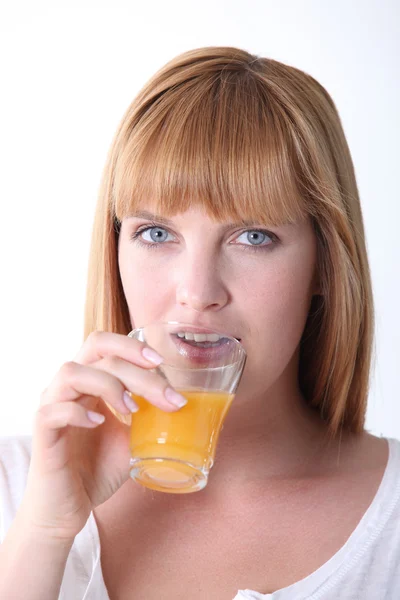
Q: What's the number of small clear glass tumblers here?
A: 1